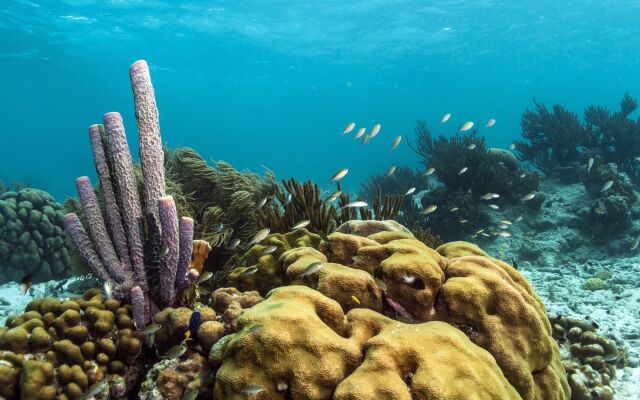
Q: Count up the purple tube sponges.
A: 8